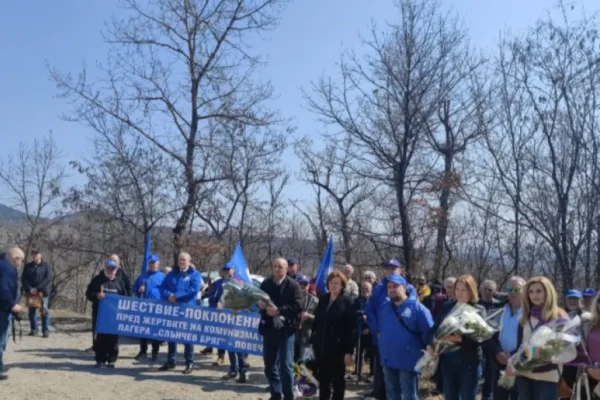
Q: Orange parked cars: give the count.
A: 0